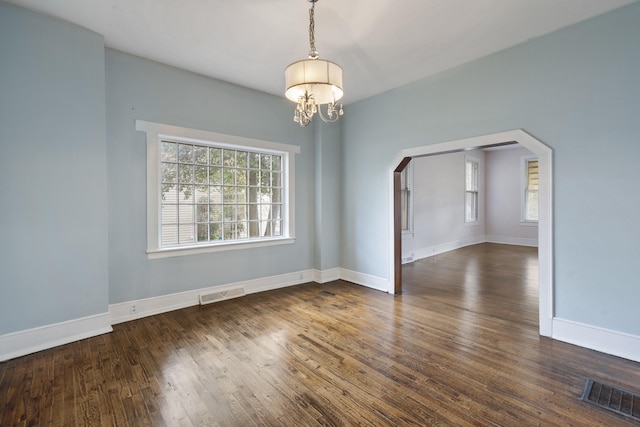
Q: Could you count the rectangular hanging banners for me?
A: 0